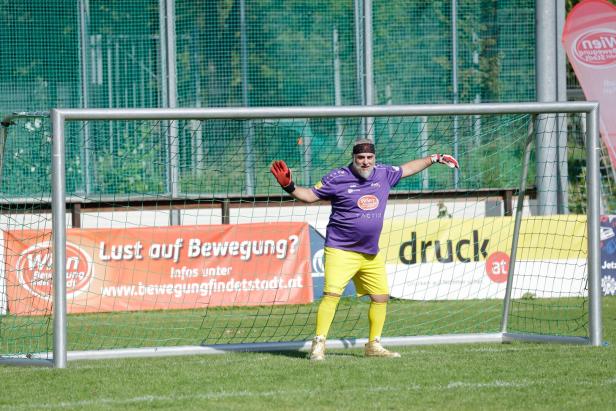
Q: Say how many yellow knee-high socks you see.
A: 2